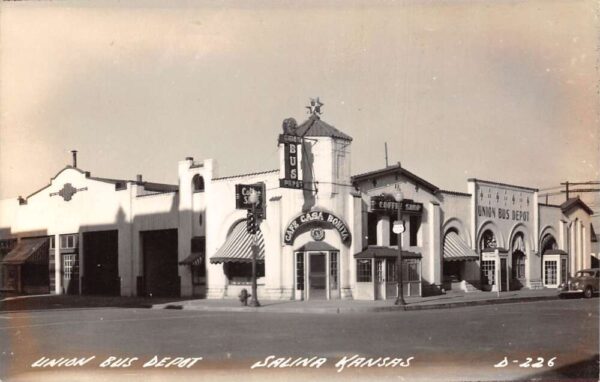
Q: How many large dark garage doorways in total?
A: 2